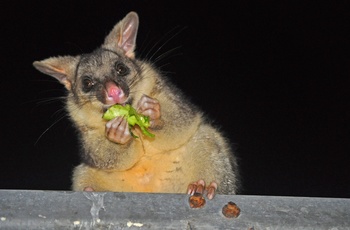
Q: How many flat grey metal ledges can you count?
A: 1